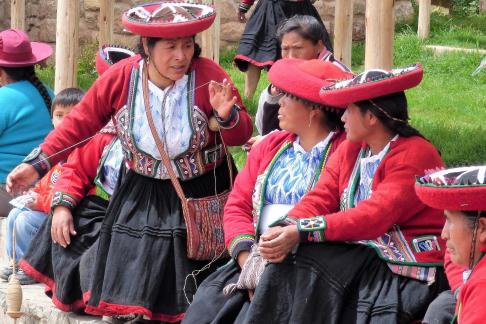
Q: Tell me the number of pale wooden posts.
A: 7